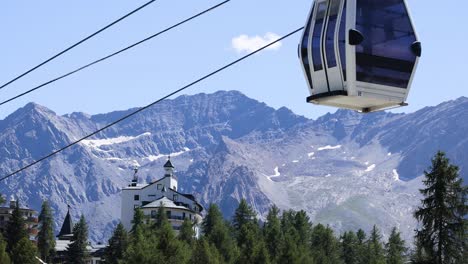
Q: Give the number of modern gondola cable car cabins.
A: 1